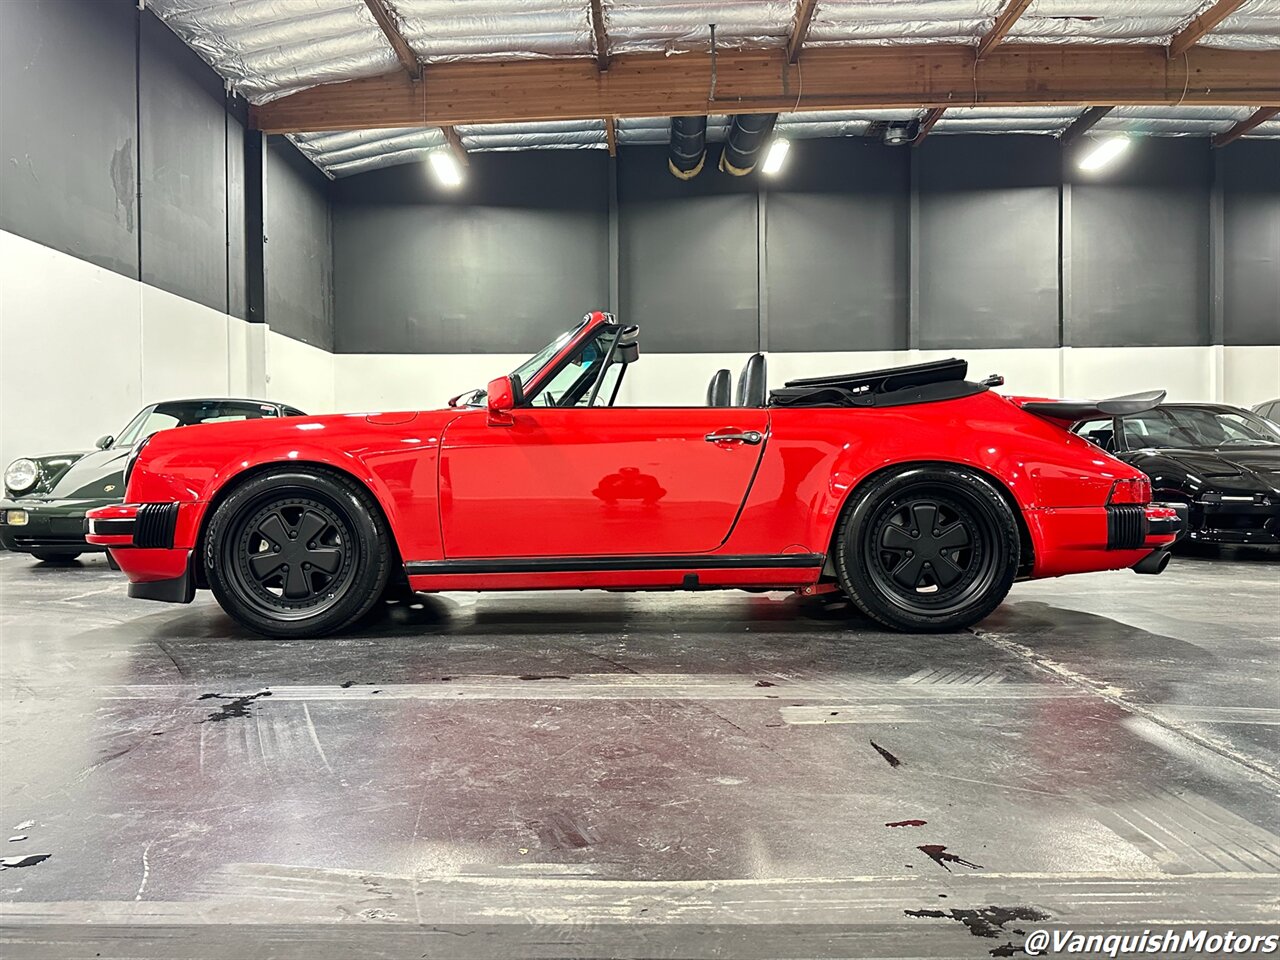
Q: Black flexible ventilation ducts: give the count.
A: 2